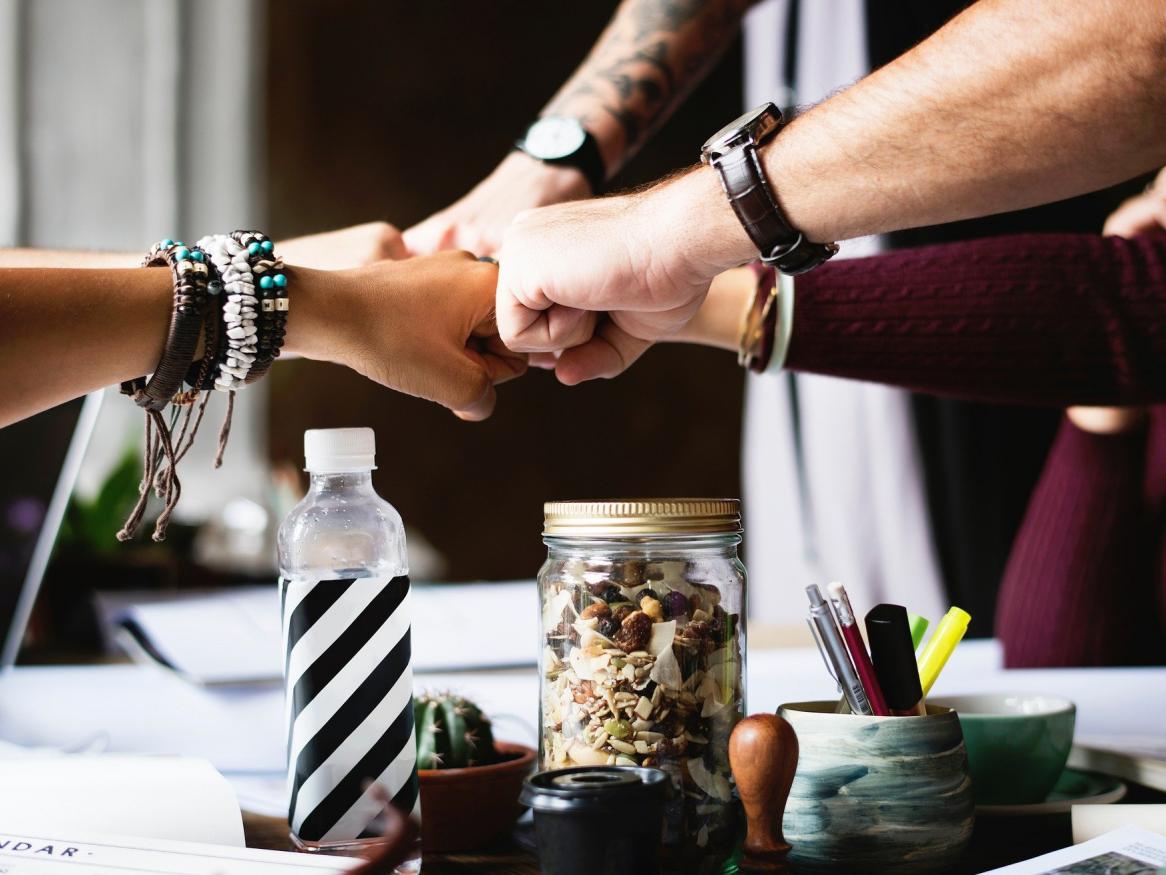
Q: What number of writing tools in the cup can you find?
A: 5